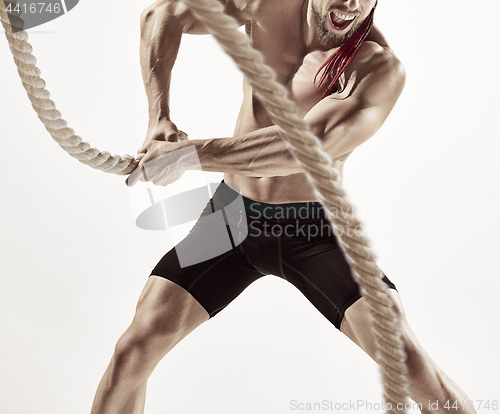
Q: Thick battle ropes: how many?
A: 2